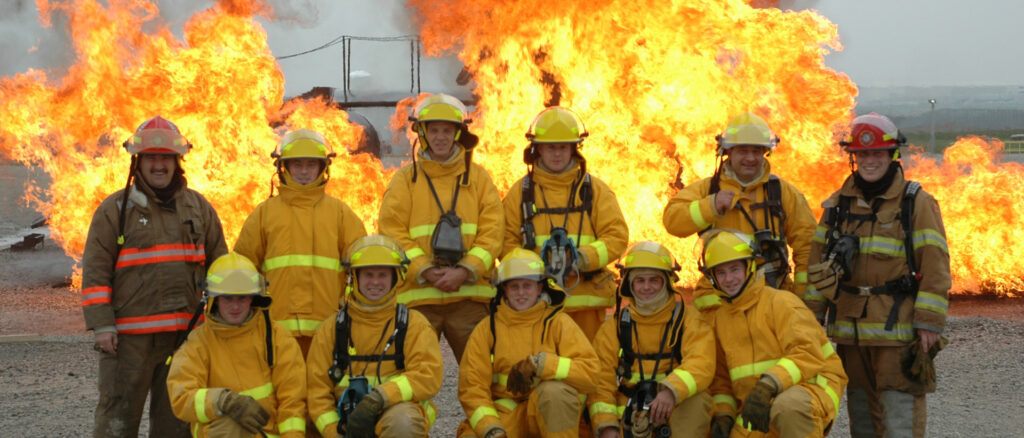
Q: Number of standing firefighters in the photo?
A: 6